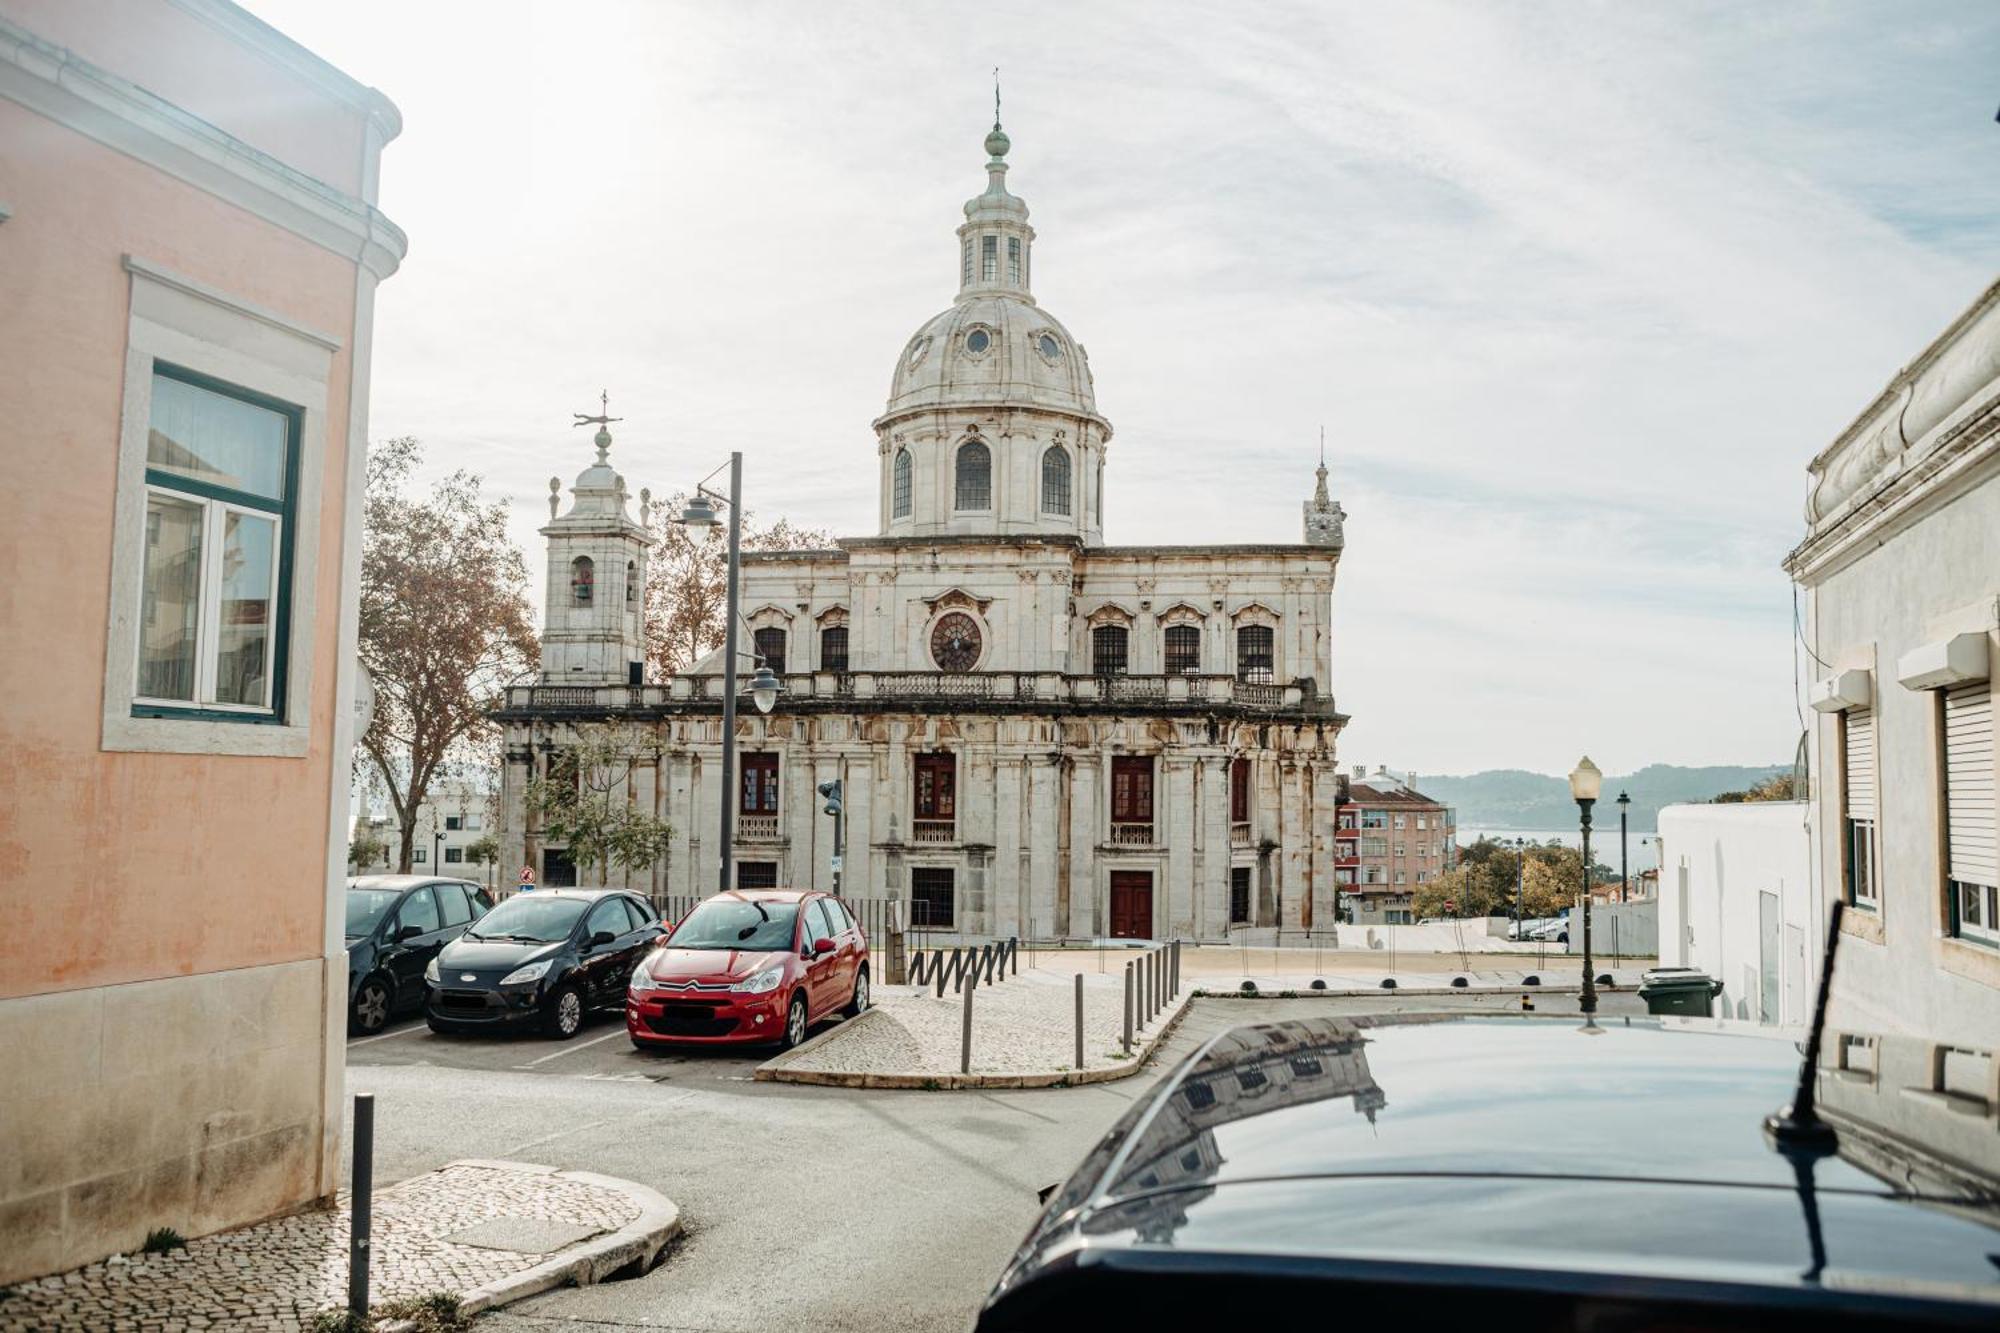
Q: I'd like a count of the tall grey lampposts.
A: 1